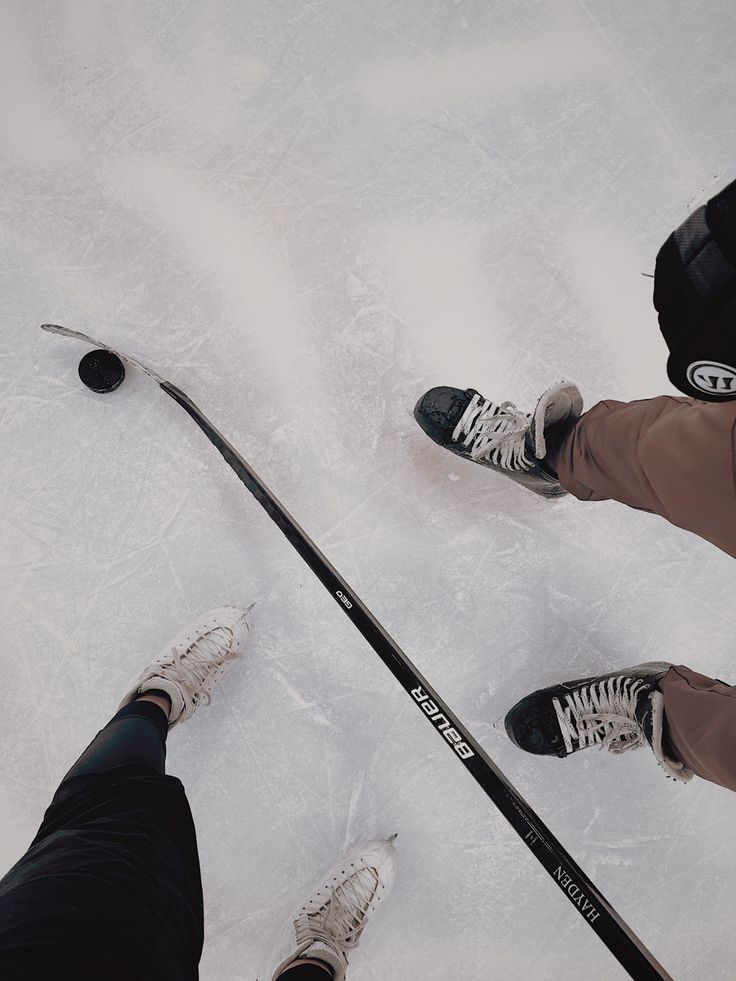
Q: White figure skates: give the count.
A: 2